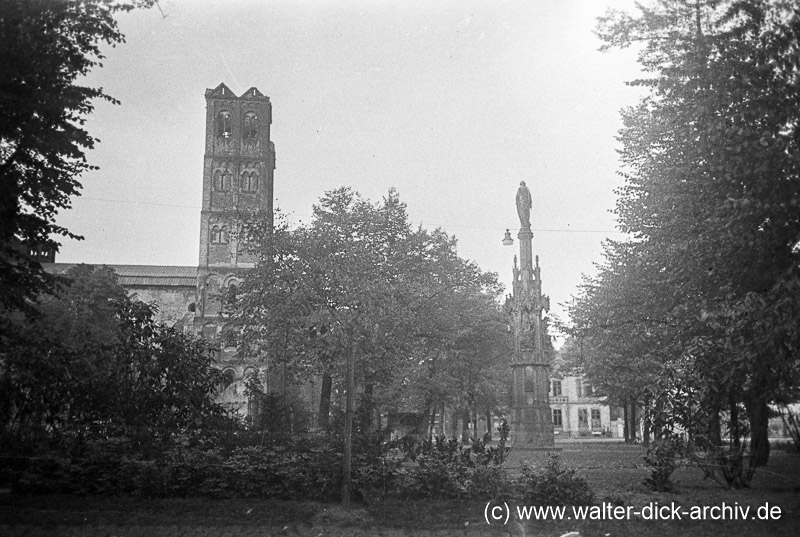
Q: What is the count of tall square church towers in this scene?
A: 1